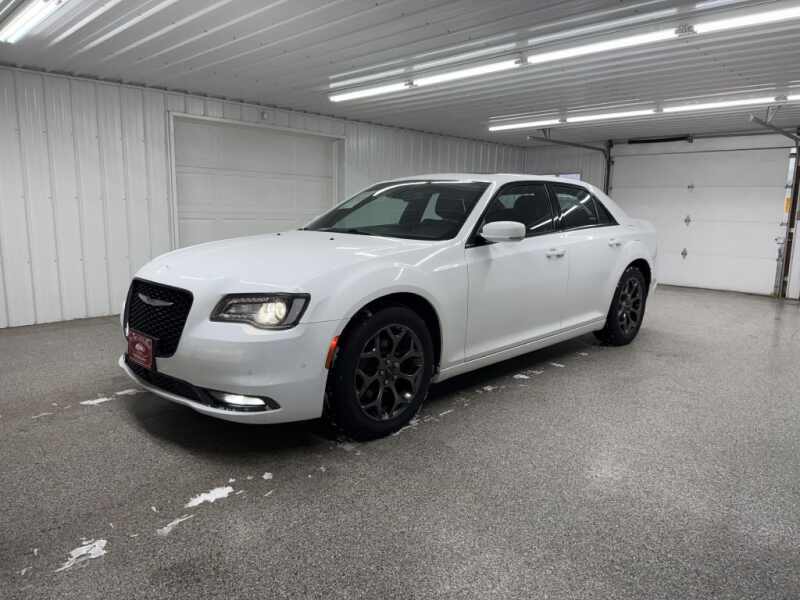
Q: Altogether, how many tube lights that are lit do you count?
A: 9